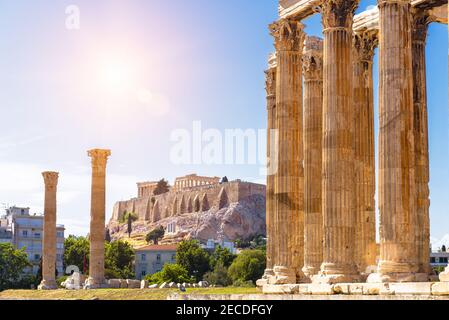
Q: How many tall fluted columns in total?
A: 9